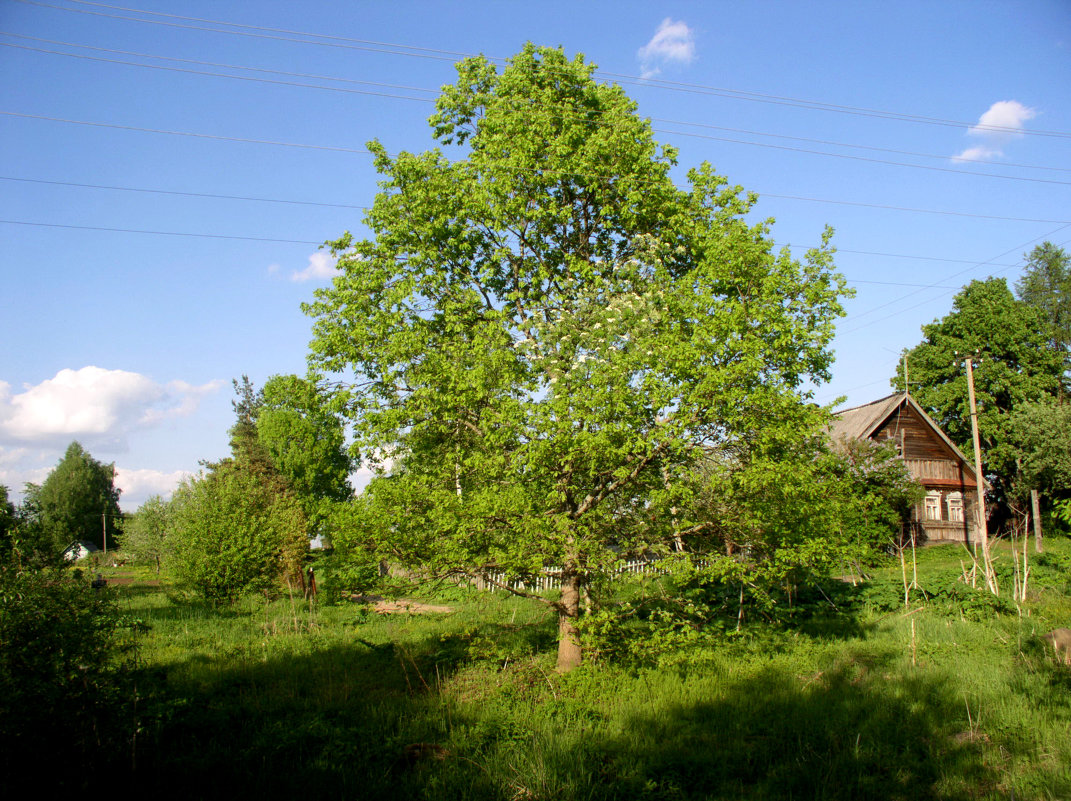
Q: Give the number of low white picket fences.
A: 1